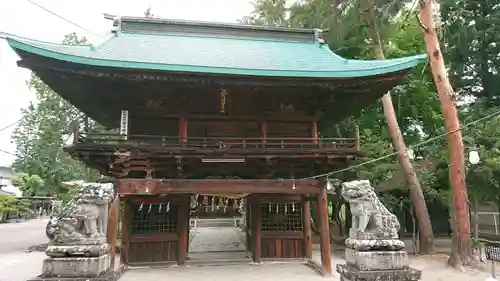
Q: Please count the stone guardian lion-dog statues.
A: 2